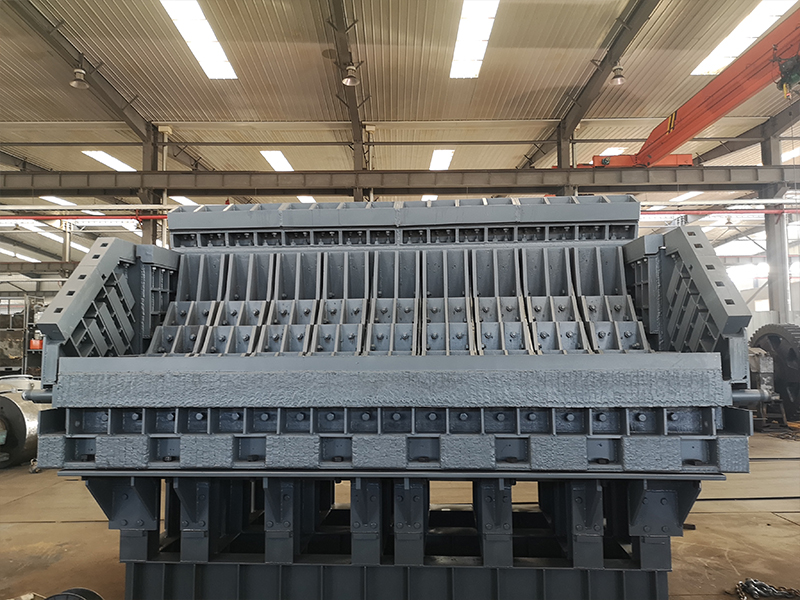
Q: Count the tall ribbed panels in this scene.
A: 9